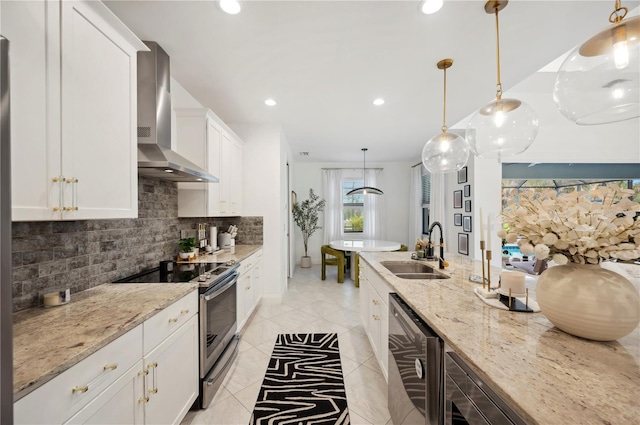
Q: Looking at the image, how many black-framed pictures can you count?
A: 7